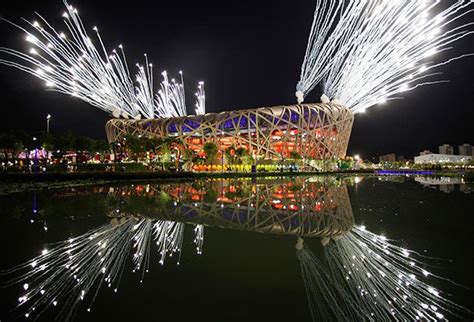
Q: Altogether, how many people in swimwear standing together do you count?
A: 0